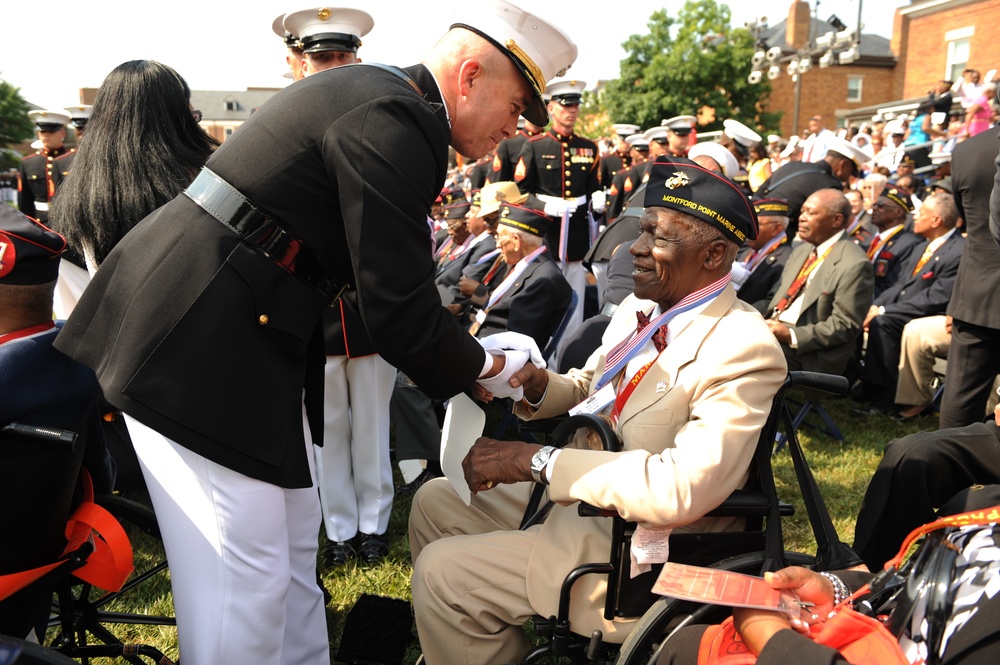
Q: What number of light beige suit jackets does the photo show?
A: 1